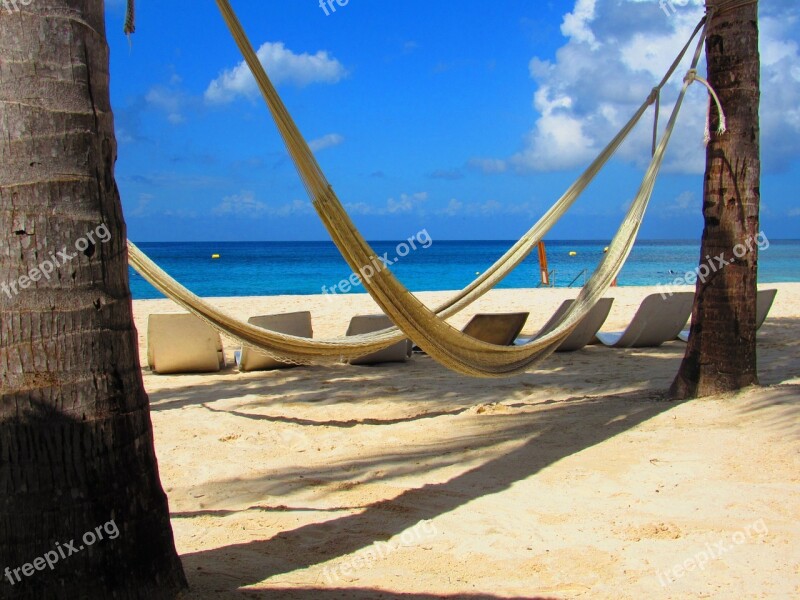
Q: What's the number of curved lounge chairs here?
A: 7